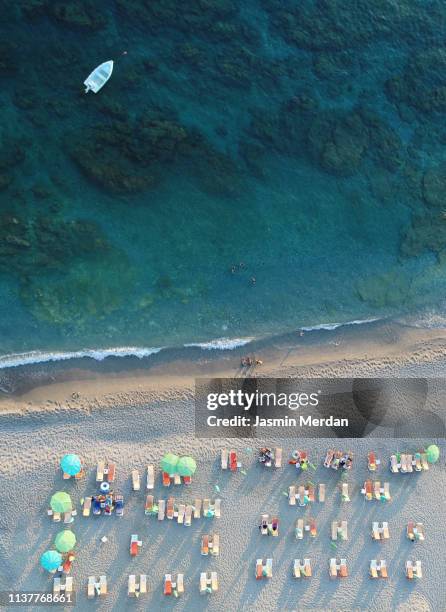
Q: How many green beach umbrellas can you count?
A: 5